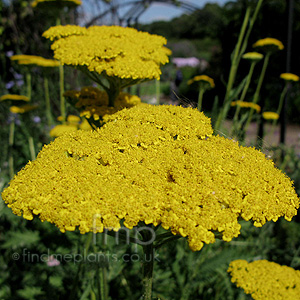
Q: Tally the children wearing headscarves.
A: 0